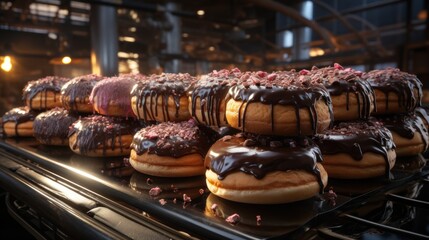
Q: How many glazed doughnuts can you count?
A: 15